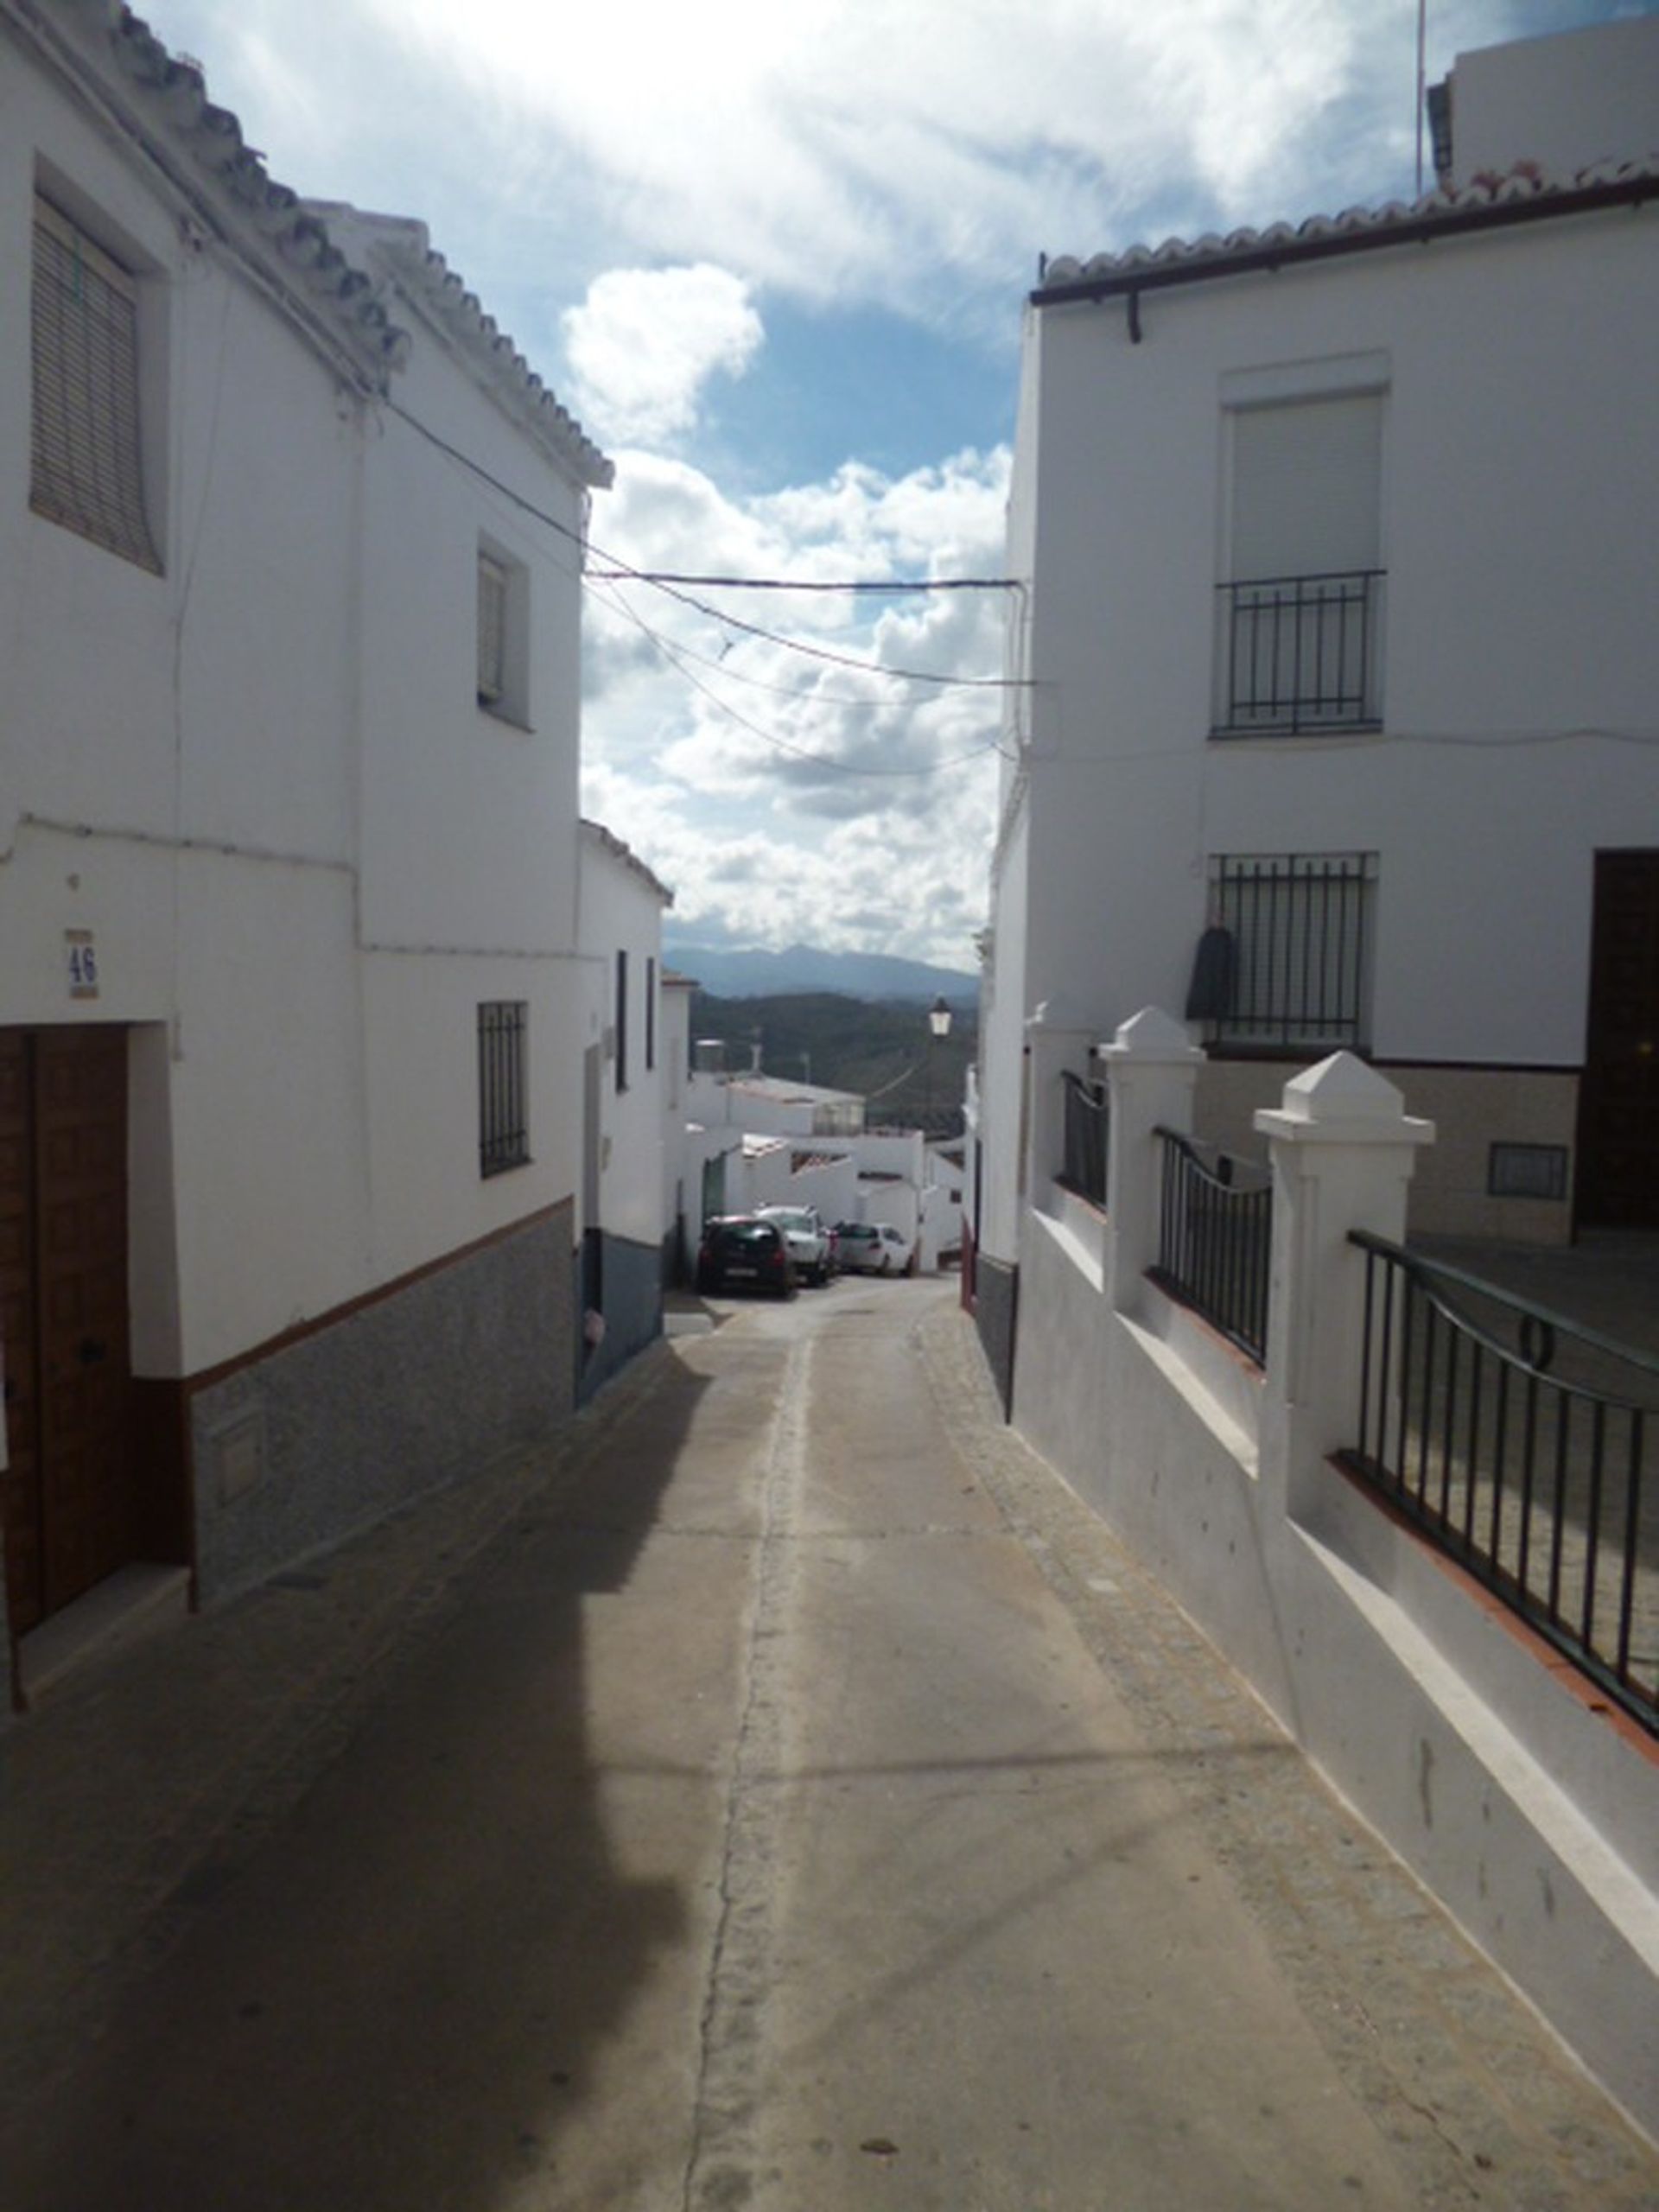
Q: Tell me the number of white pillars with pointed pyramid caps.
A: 3